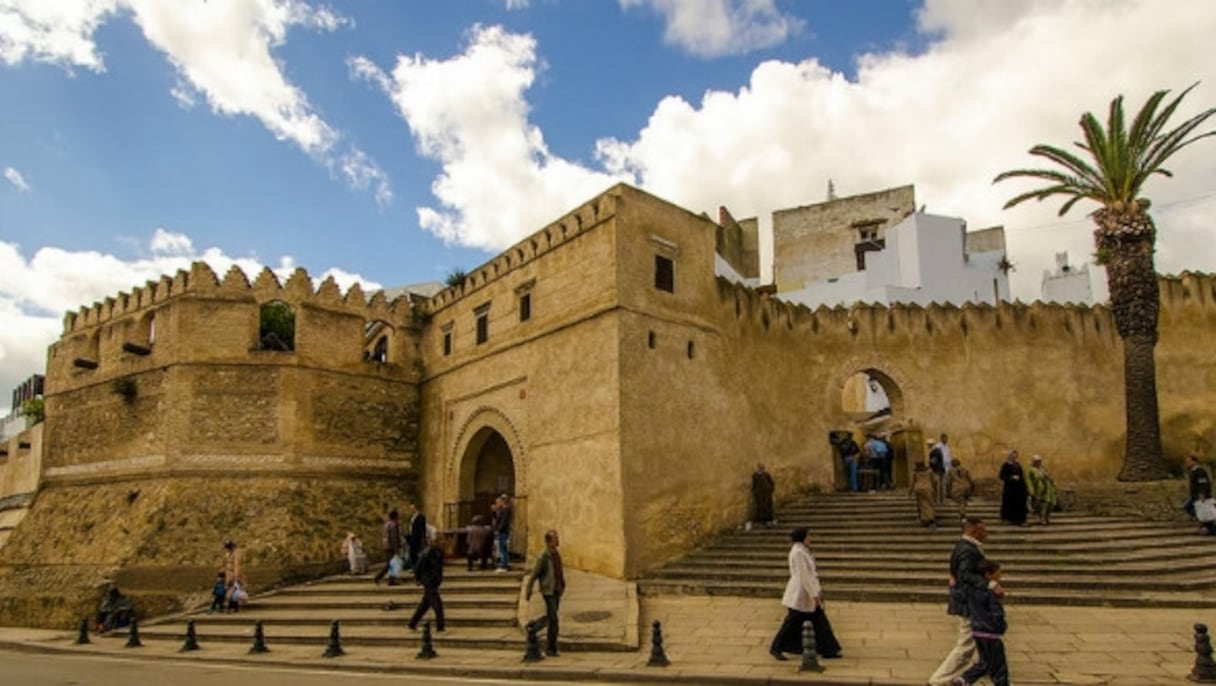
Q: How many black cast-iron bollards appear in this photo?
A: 10